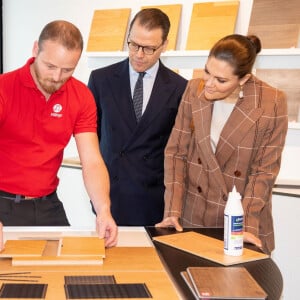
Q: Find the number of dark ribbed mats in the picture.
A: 3